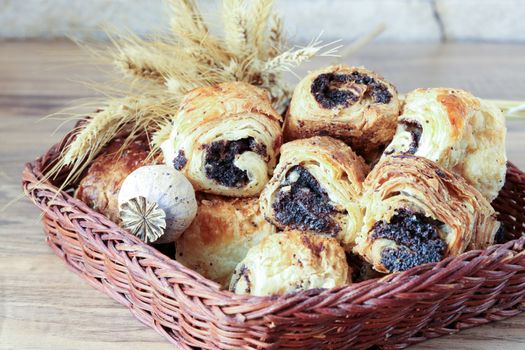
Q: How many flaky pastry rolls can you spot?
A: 8